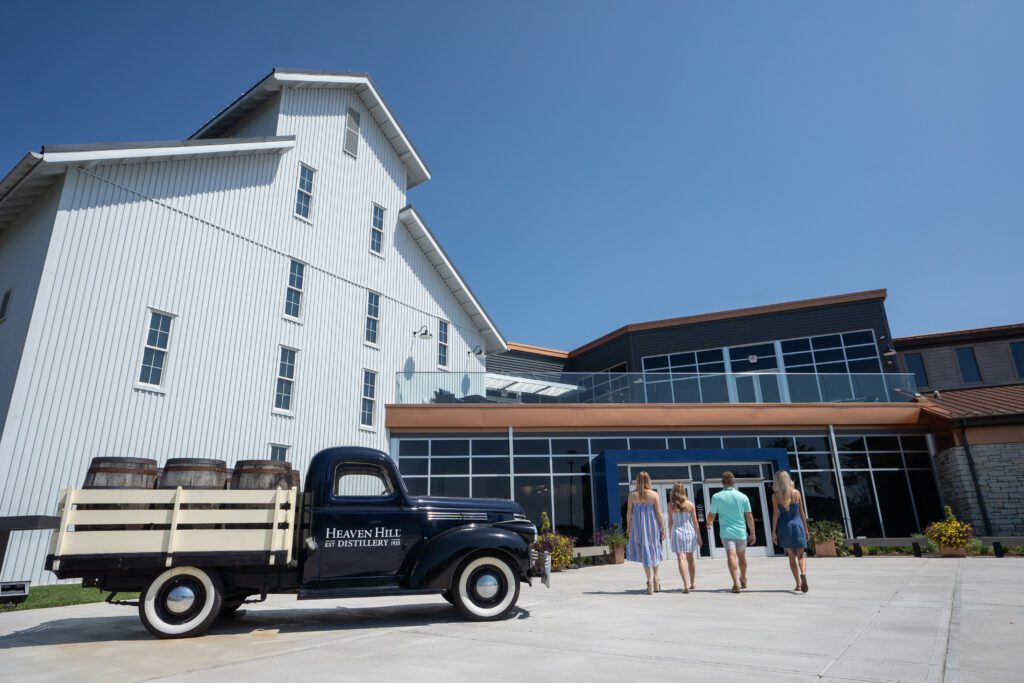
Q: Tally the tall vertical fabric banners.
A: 0